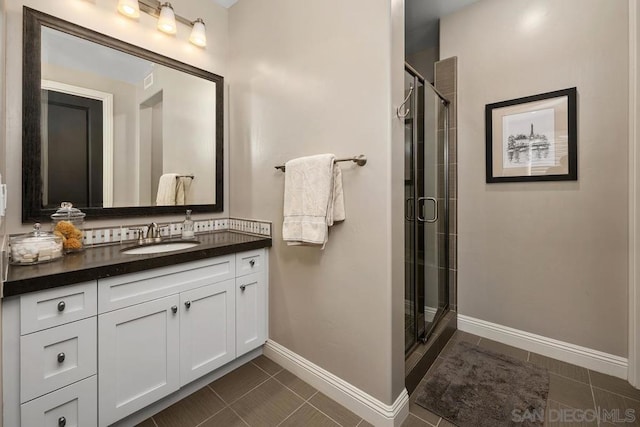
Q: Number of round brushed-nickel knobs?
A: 7